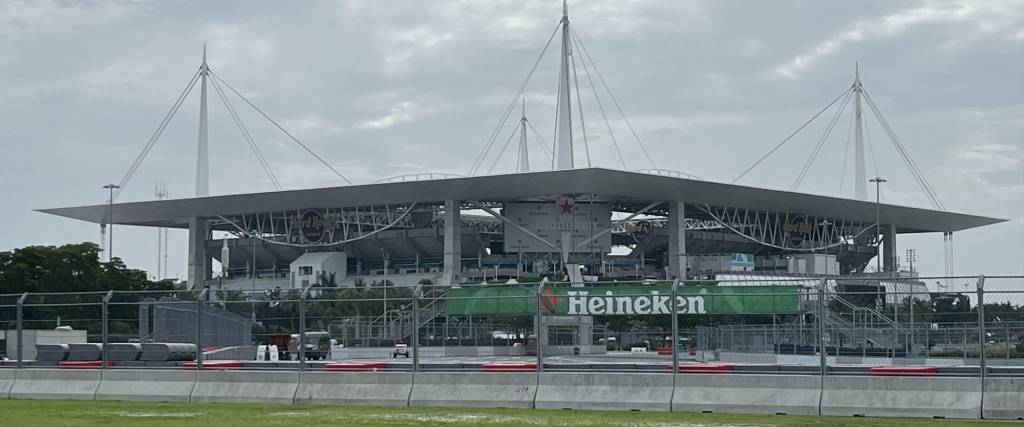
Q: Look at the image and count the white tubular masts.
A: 4